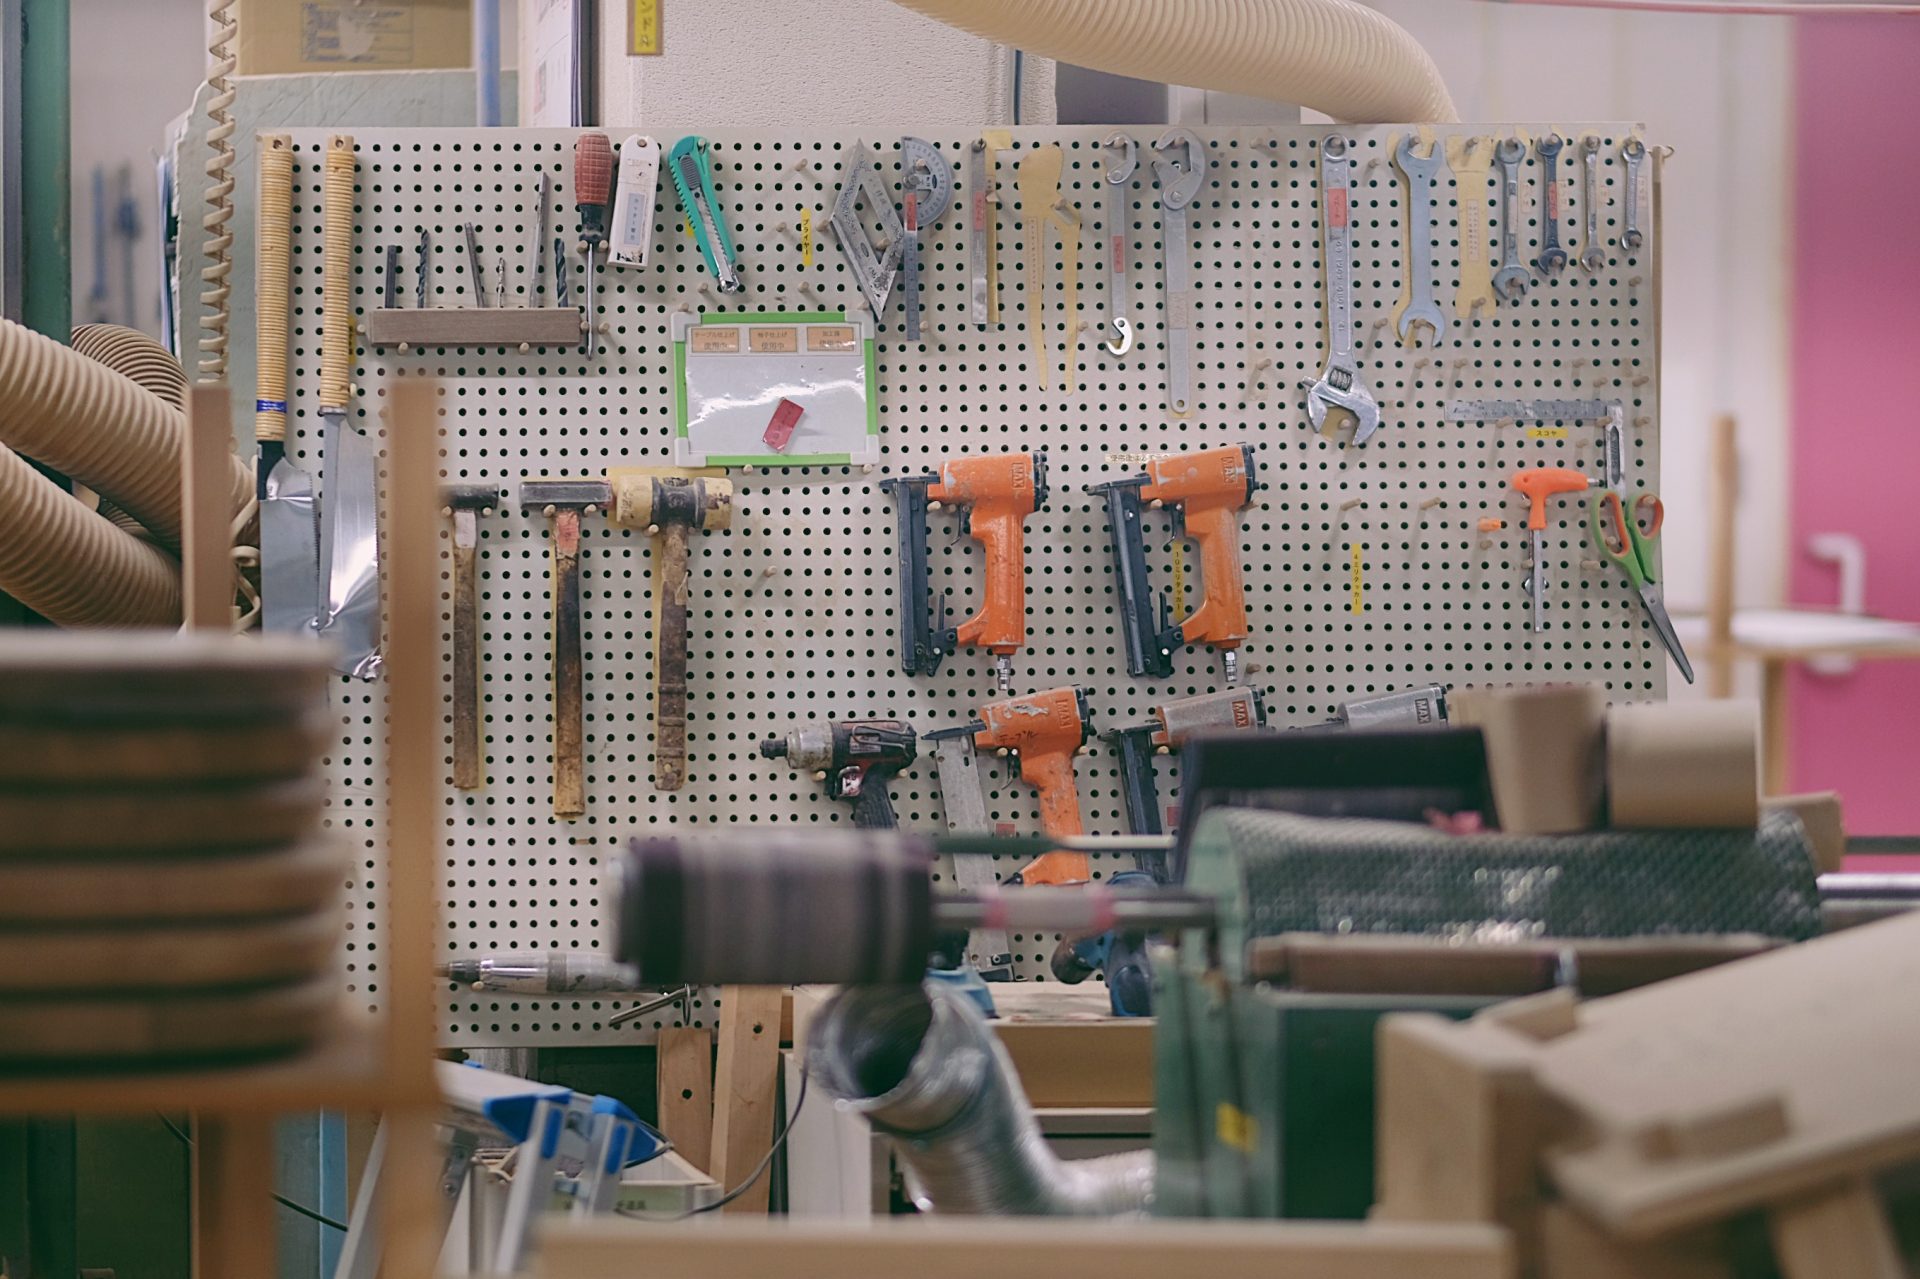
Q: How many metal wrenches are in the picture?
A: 8